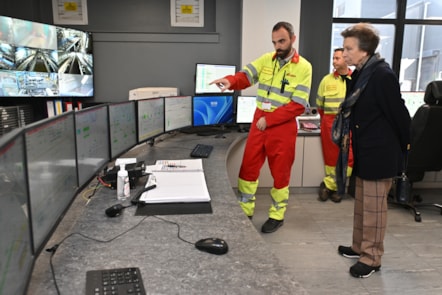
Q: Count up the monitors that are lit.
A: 11